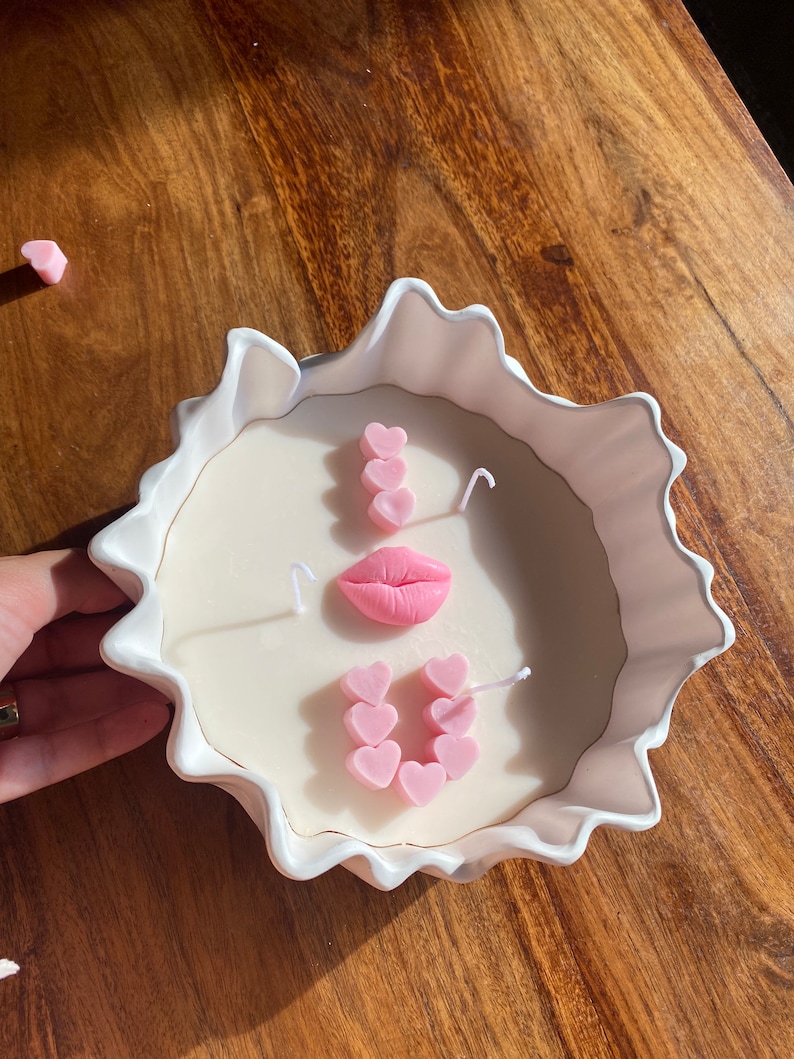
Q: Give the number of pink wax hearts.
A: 11